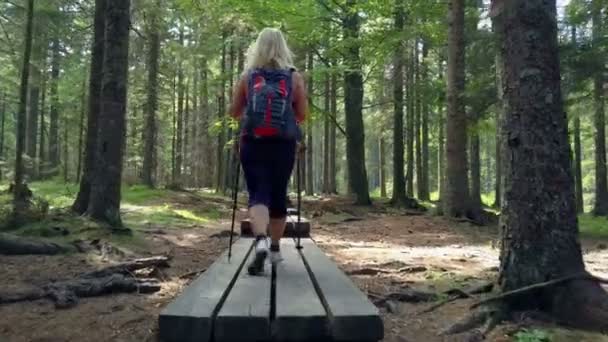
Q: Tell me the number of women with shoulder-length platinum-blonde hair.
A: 1